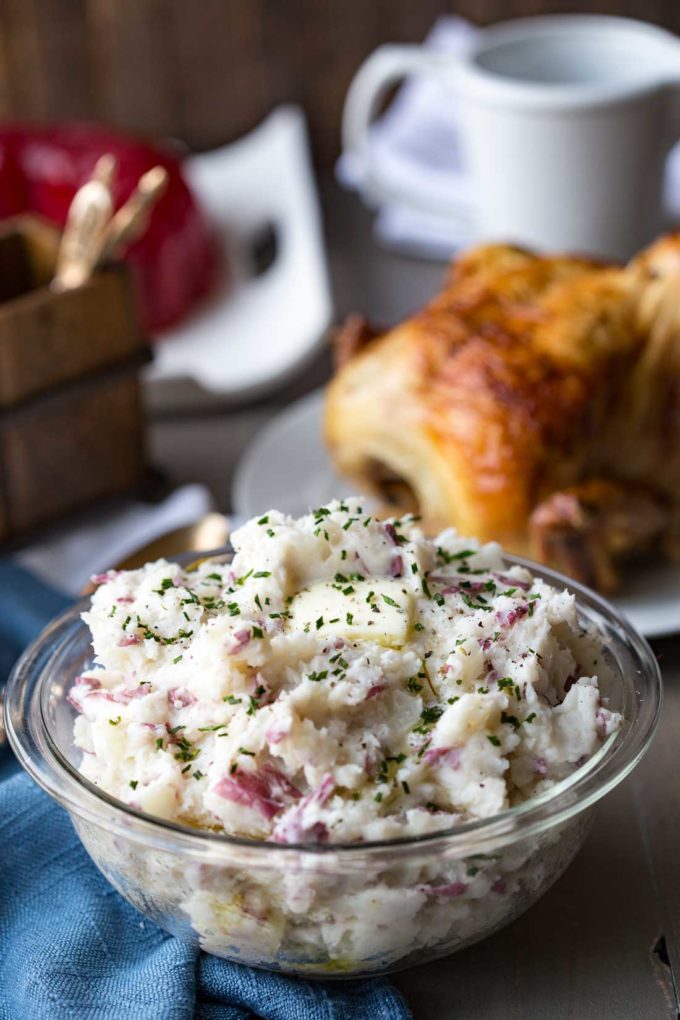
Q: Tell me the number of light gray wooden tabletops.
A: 1